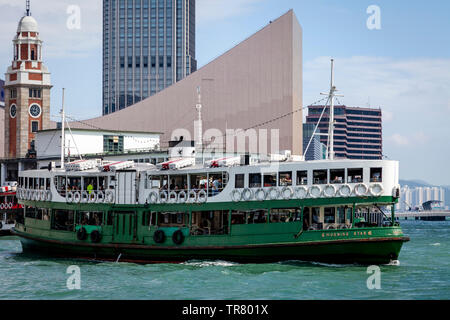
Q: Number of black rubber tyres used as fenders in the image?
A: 4